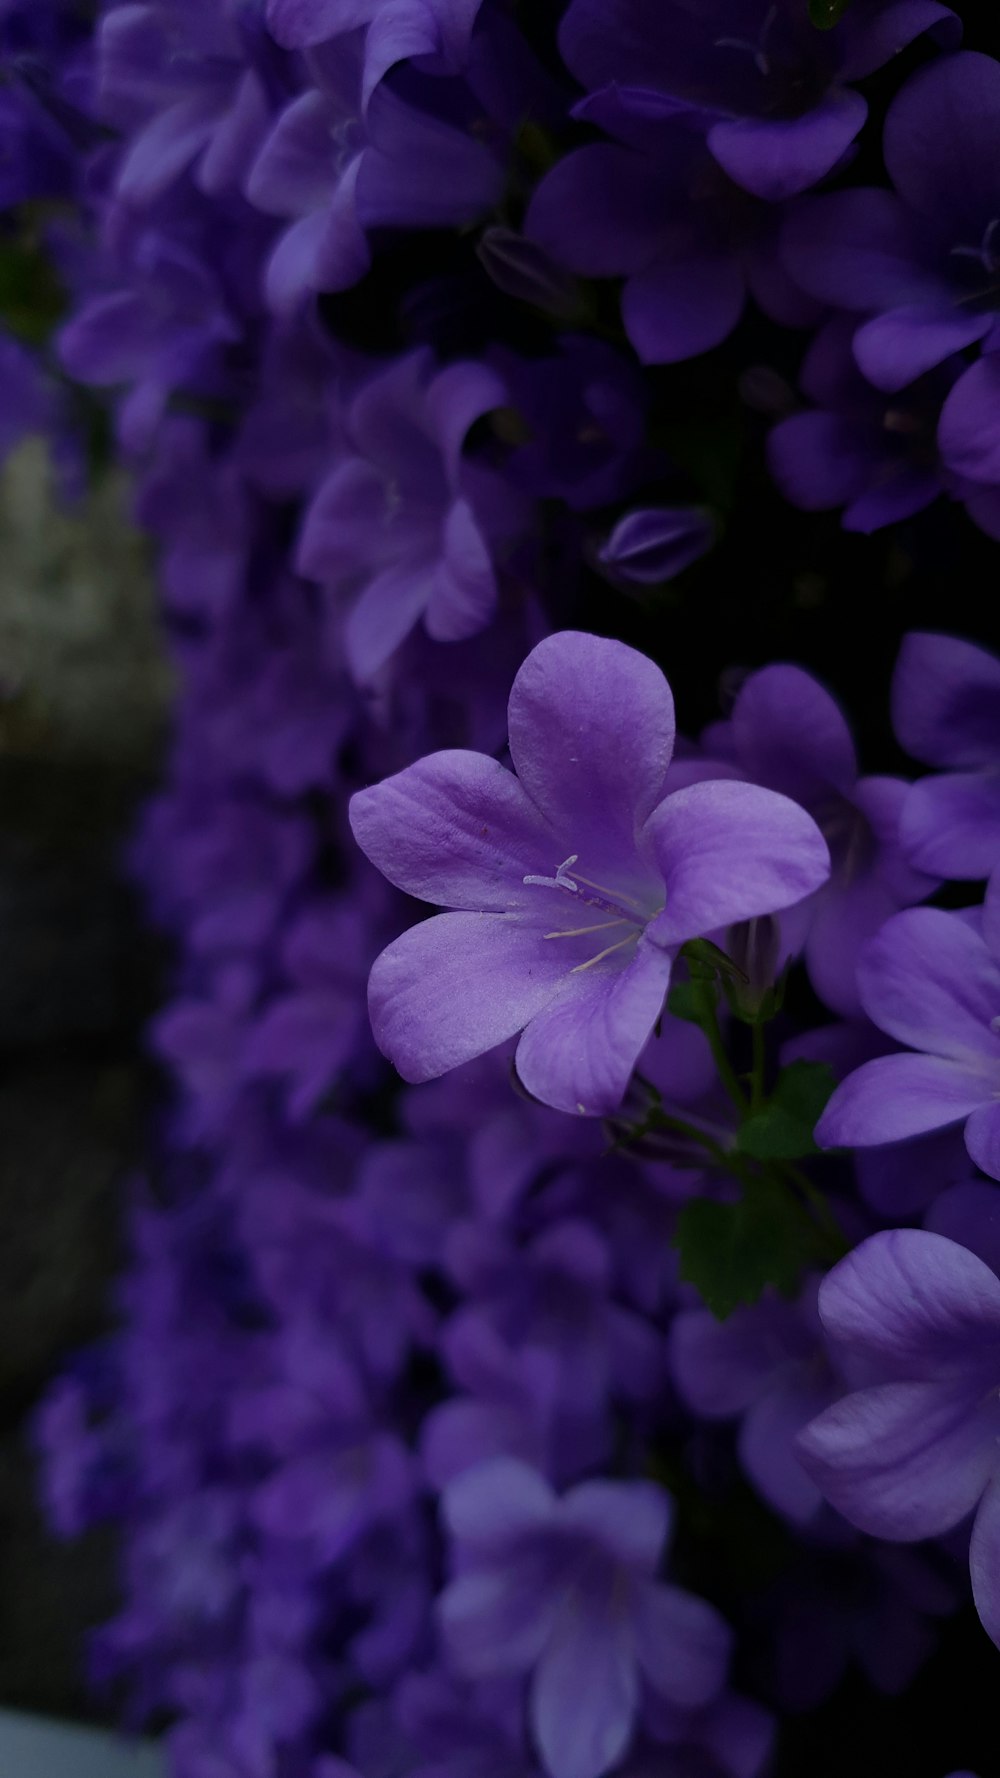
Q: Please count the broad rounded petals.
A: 5